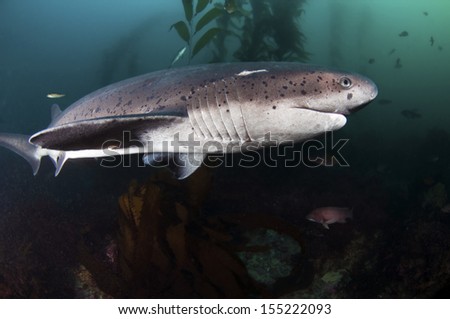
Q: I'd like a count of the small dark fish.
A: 9